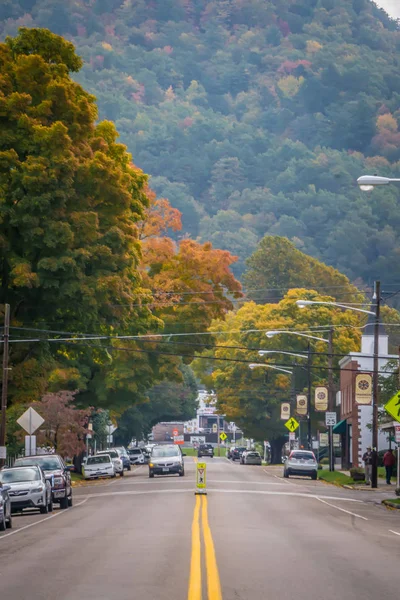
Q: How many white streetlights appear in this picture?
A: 5